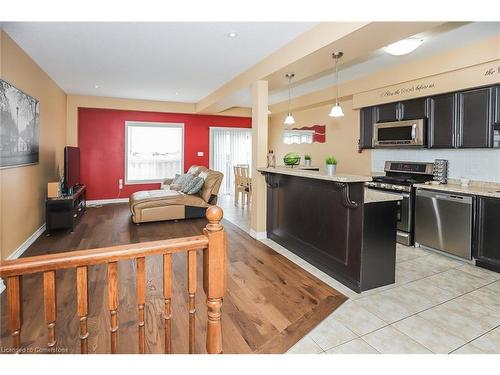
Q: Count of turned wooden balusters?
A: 7